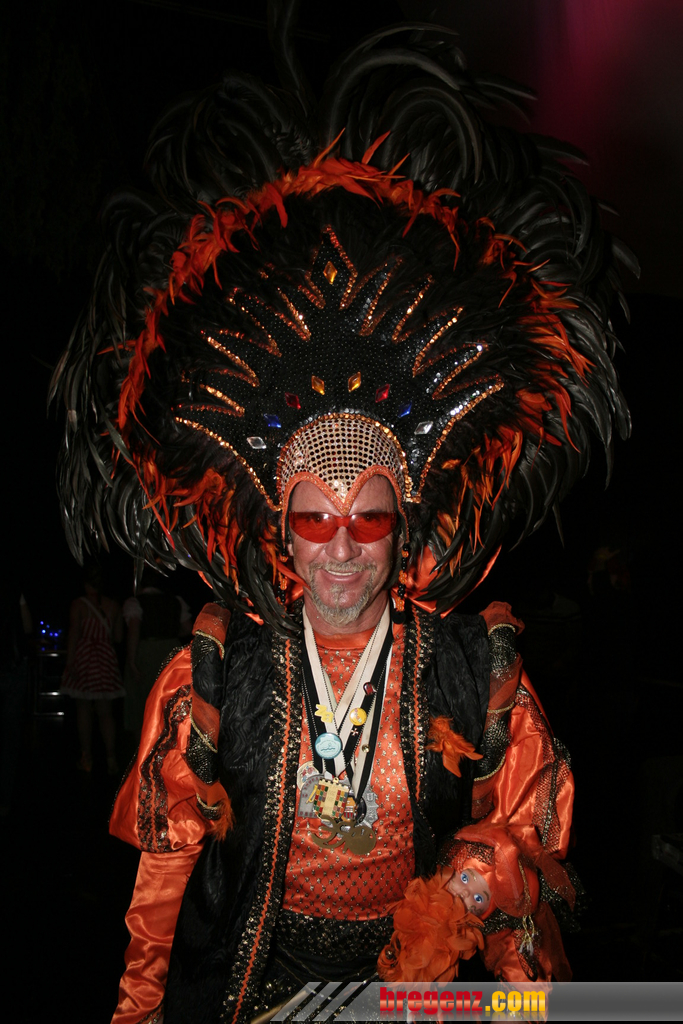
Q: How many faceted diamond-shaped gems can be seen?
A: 9